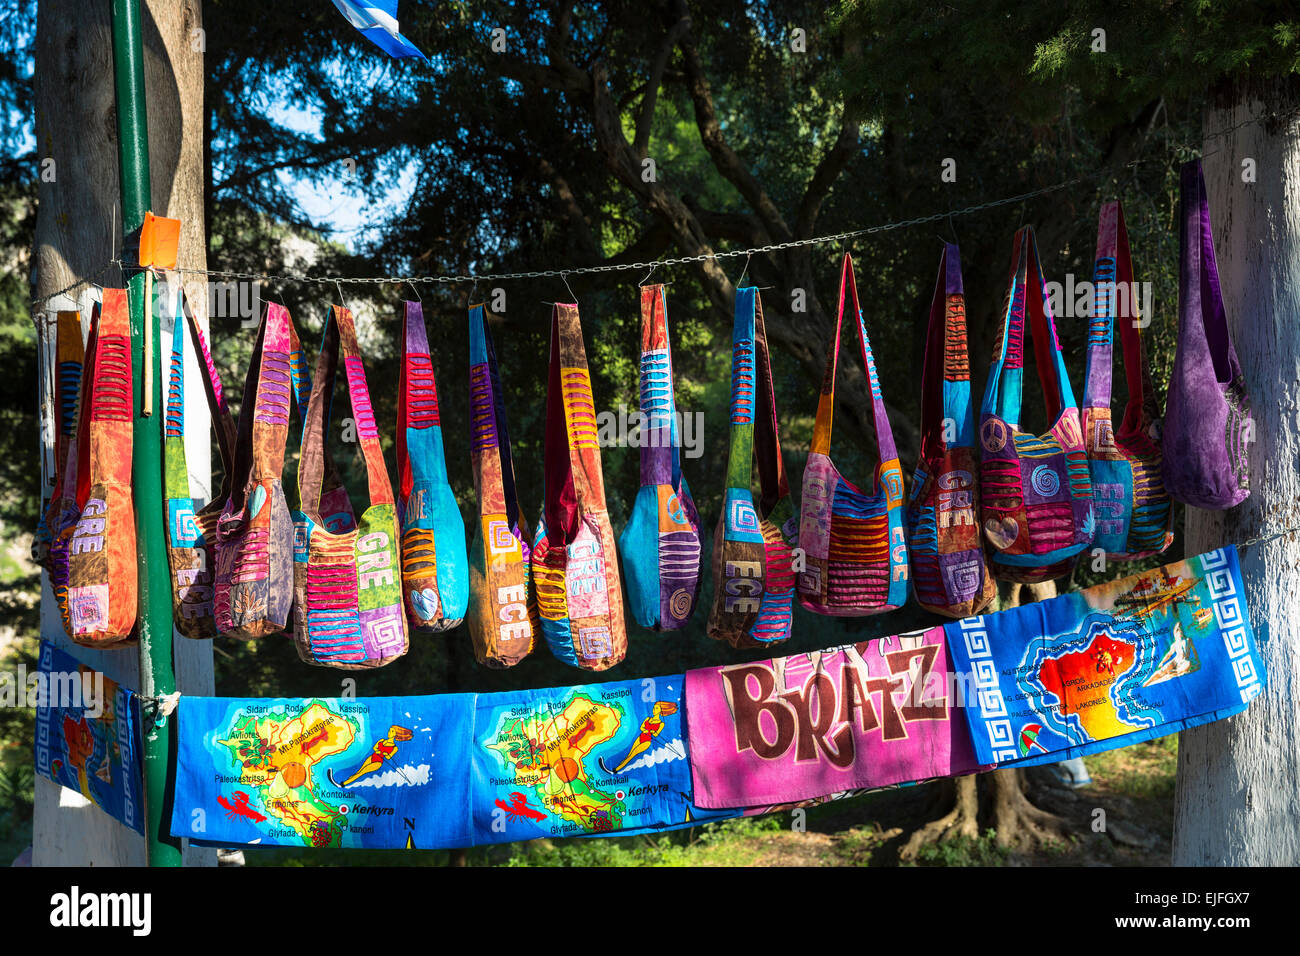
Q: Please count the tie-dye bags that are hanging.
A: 15